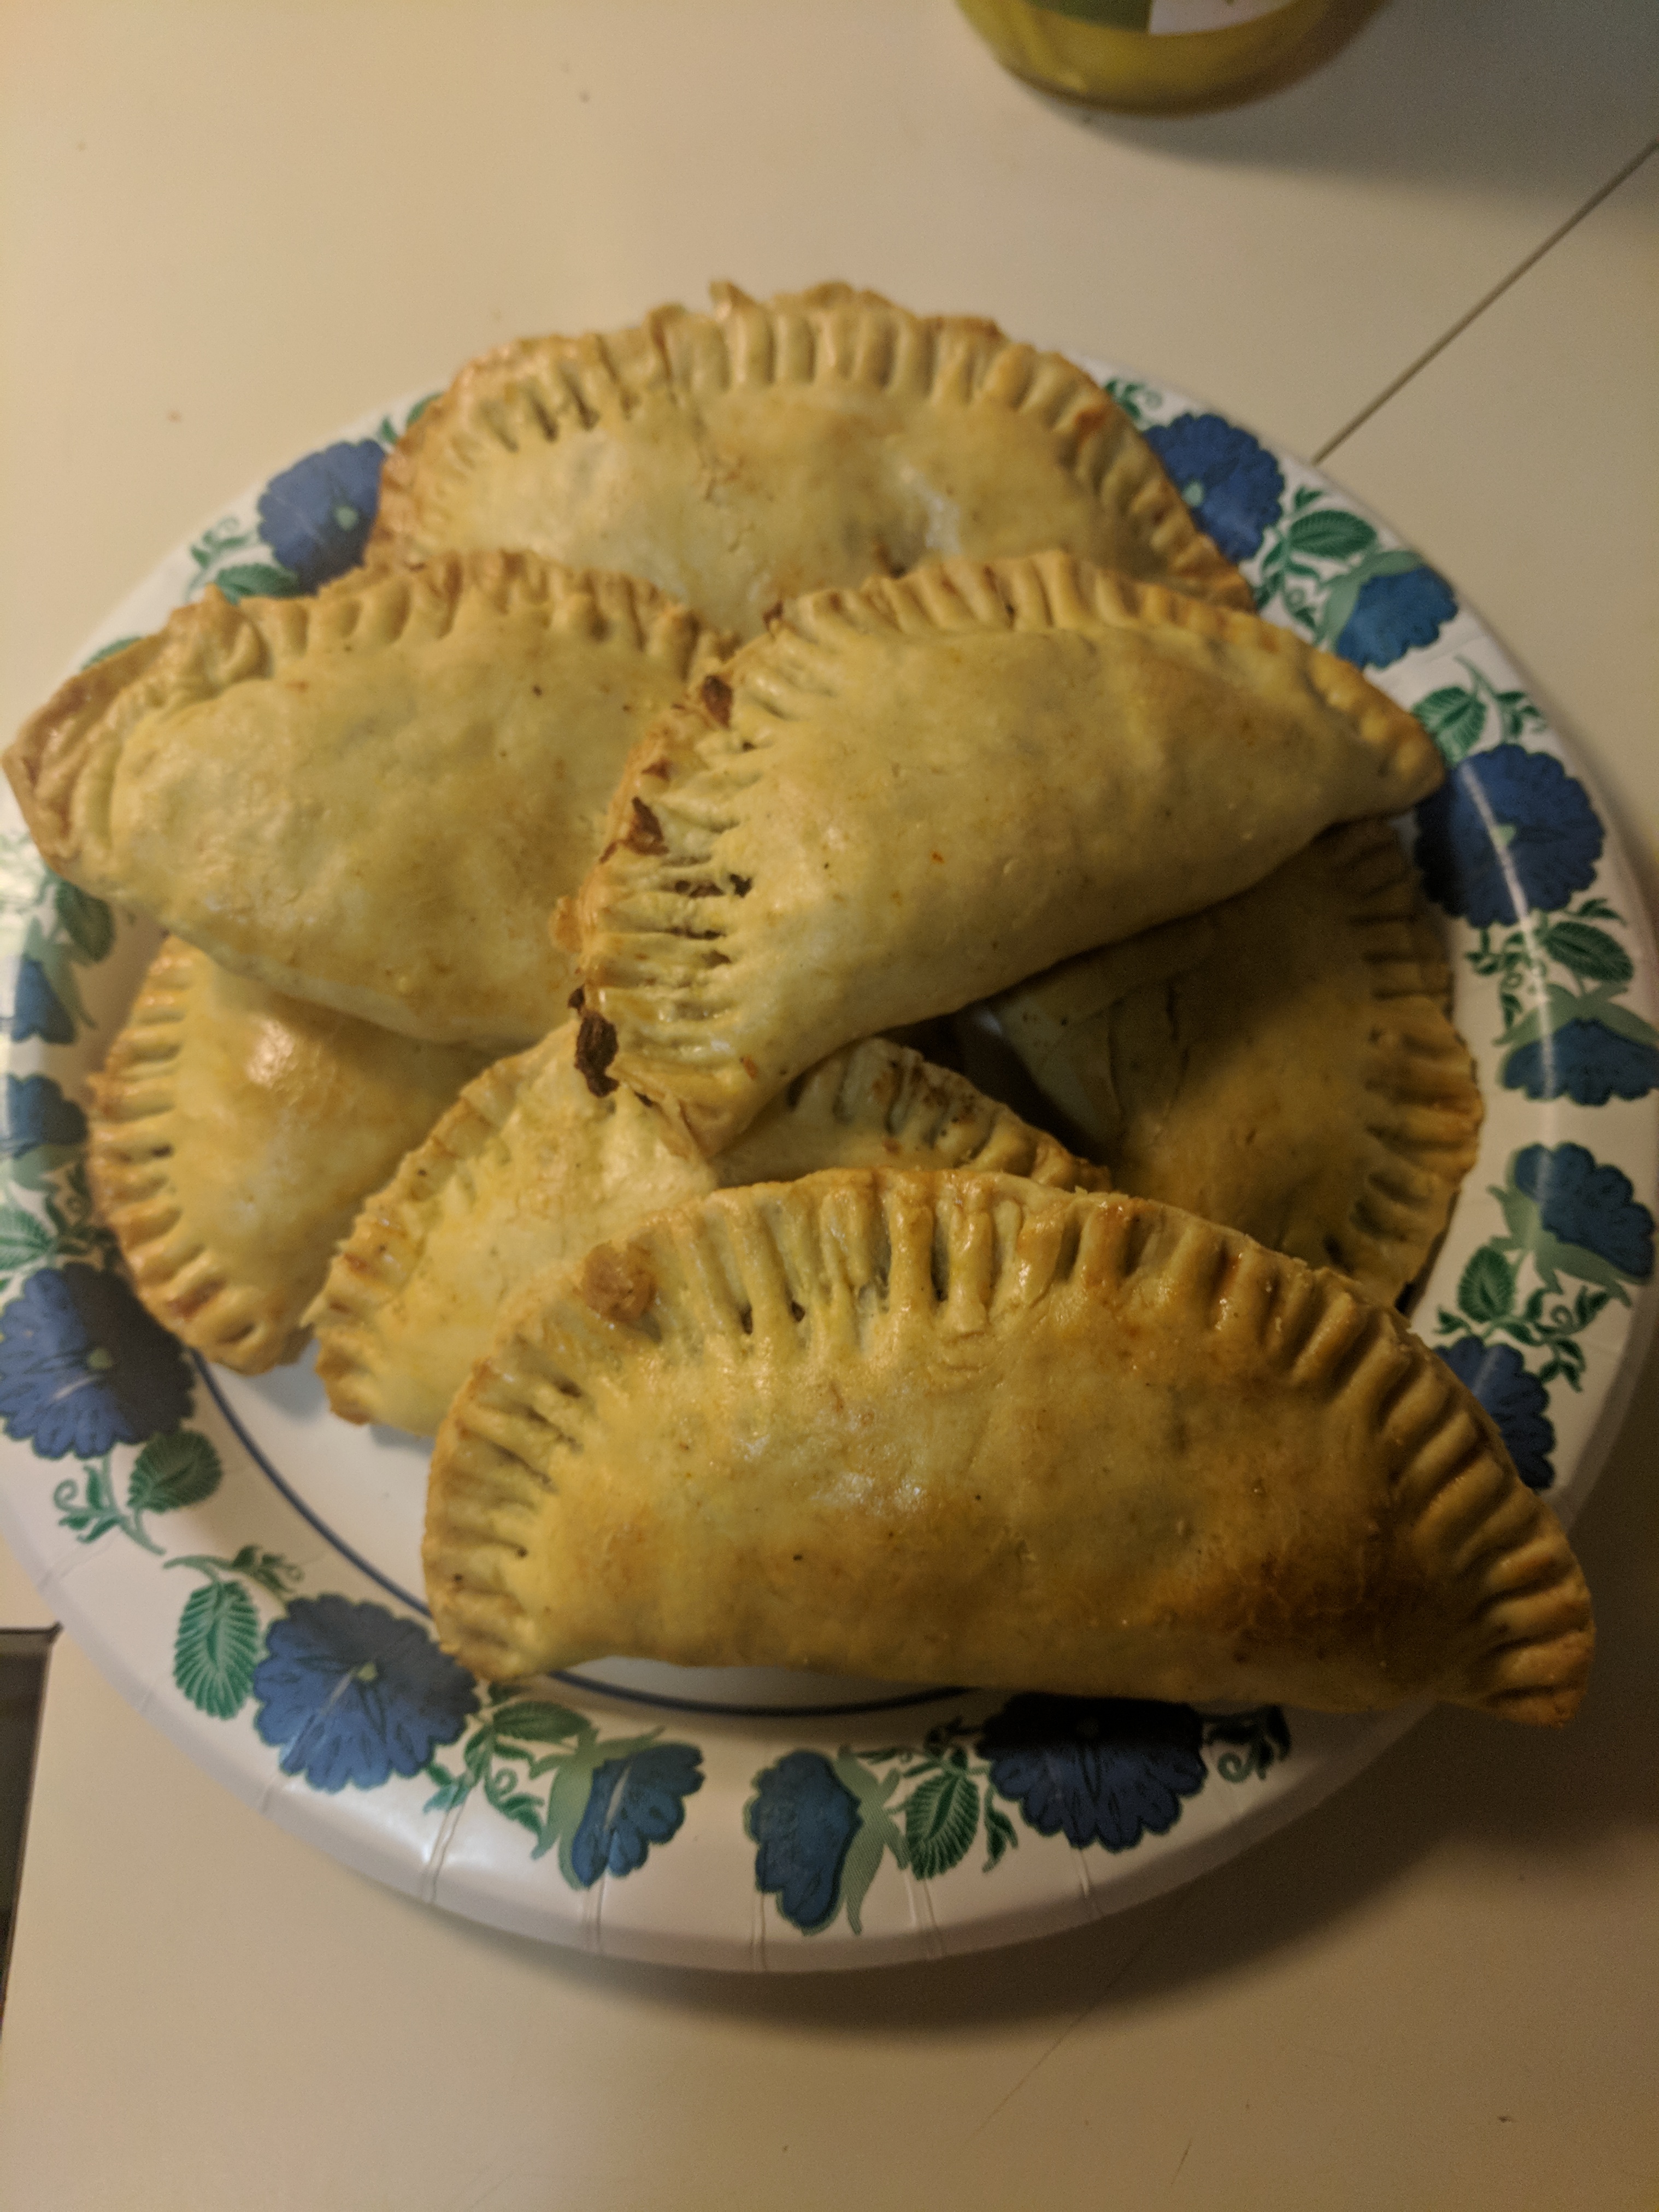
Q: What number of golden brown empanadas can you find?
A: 7